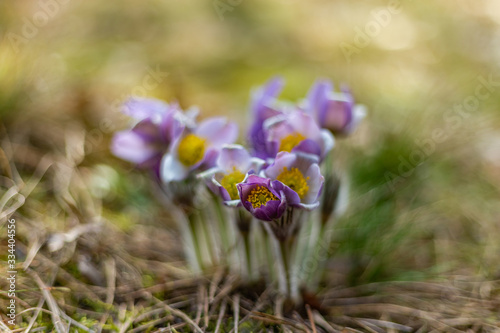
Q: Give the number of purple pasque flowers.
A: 8